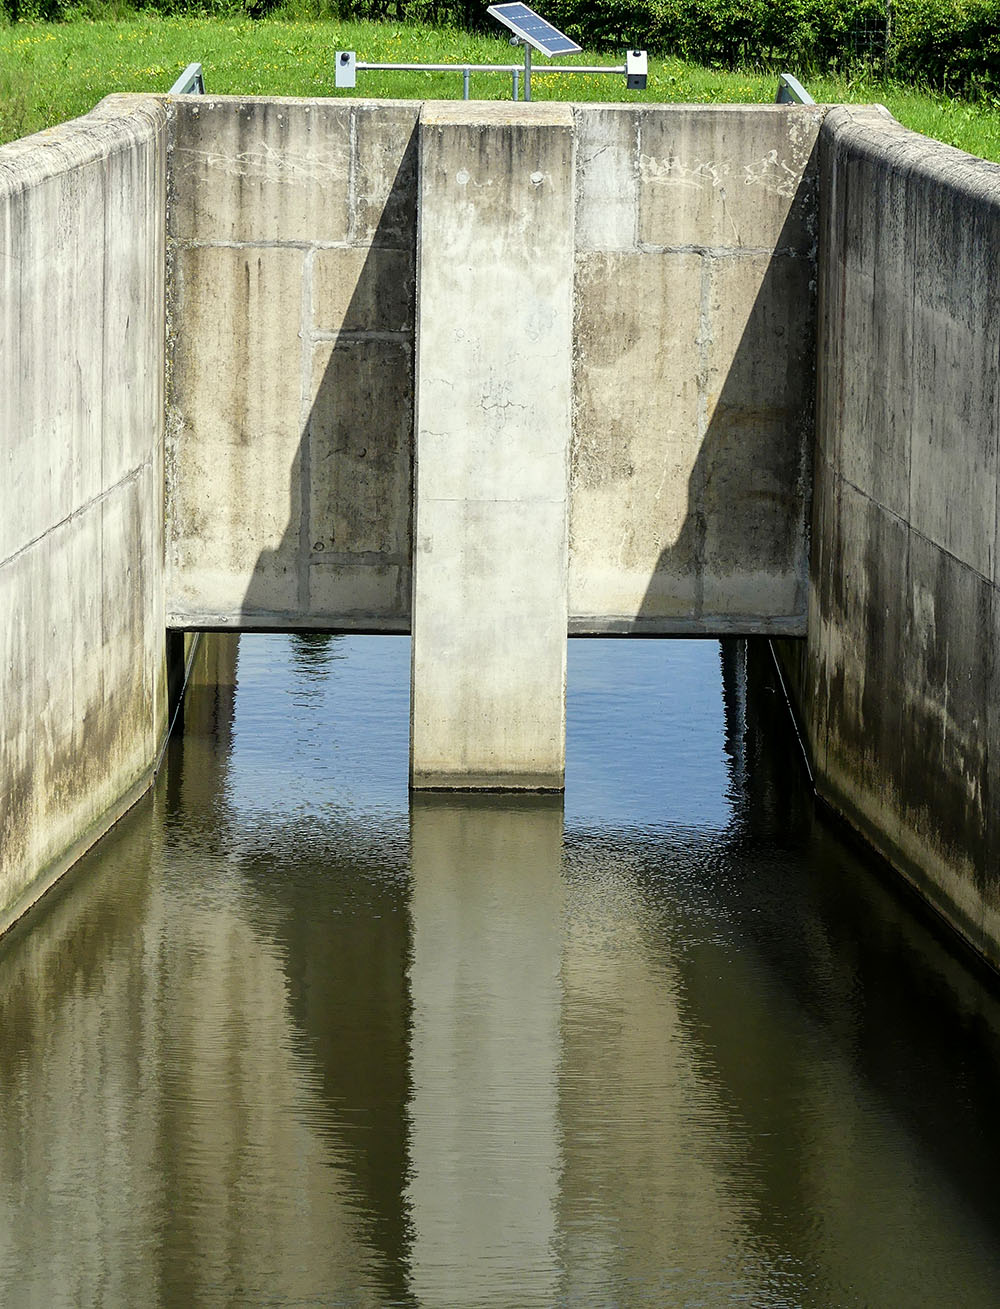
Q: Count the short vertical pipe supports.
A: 2